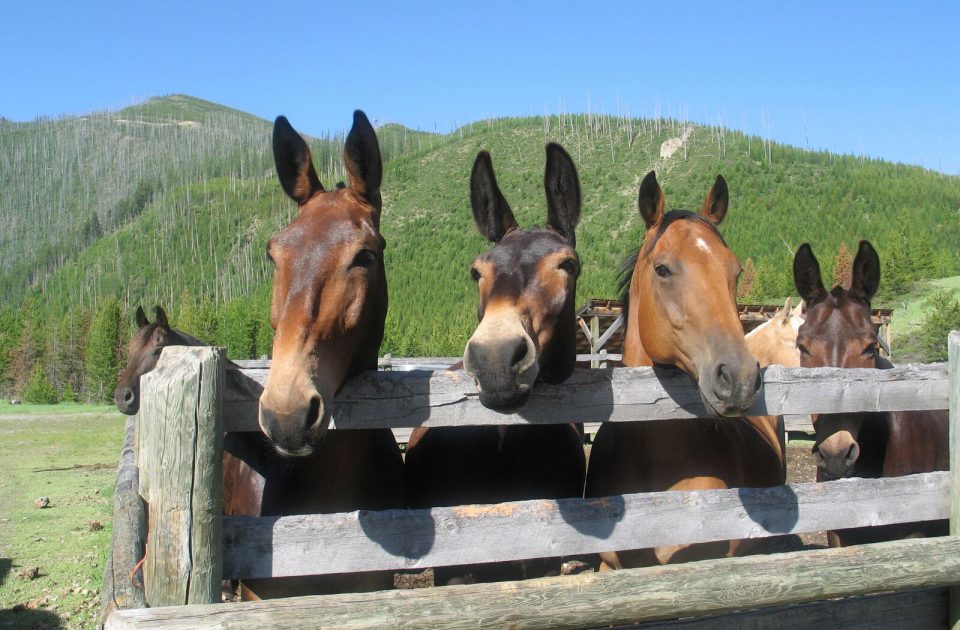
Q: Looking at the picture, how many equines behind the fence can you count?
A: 6